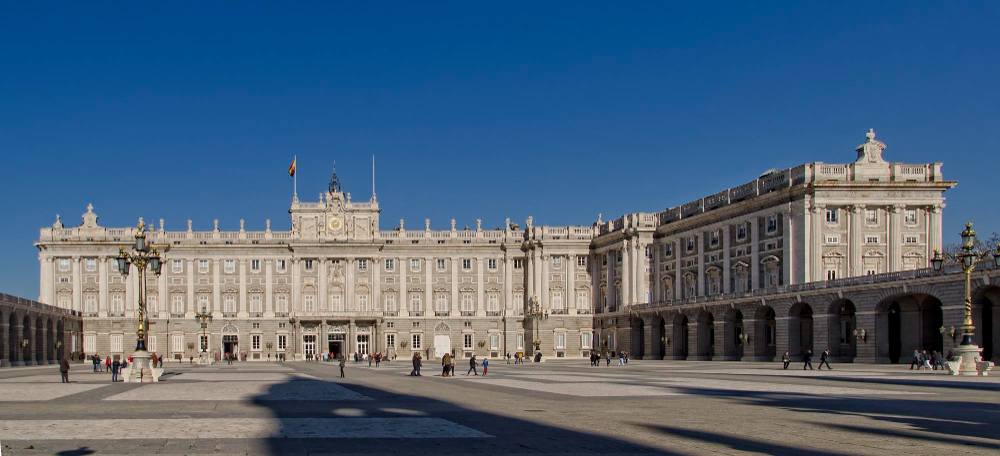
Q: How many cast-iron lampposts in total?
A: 4